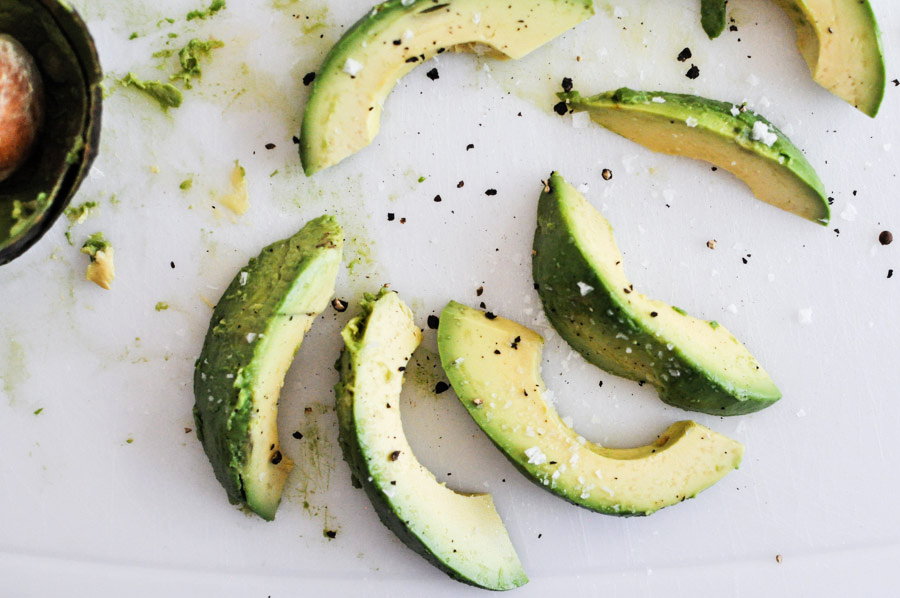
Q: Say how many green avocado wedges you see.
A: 7